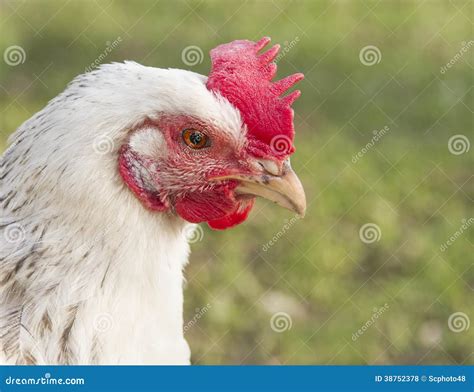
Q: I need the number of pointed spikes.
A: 5